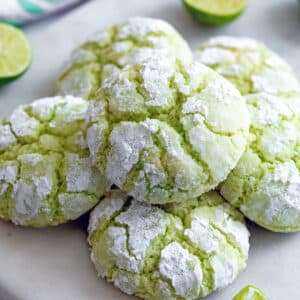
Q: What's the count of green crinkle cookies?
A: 6